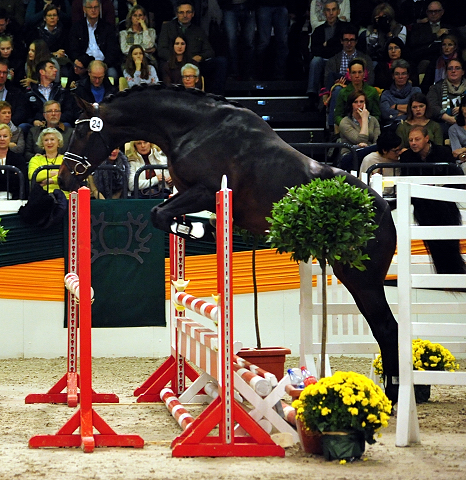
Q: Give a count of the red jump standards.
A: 4